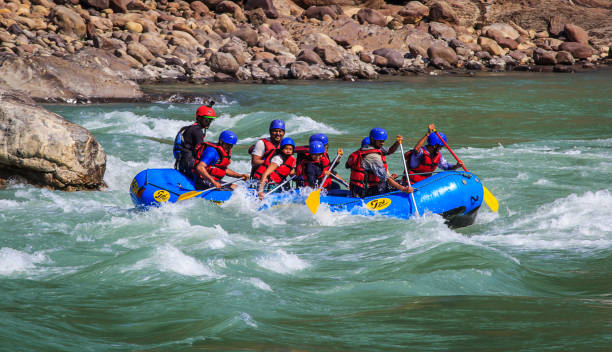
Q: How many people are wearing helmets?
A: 9